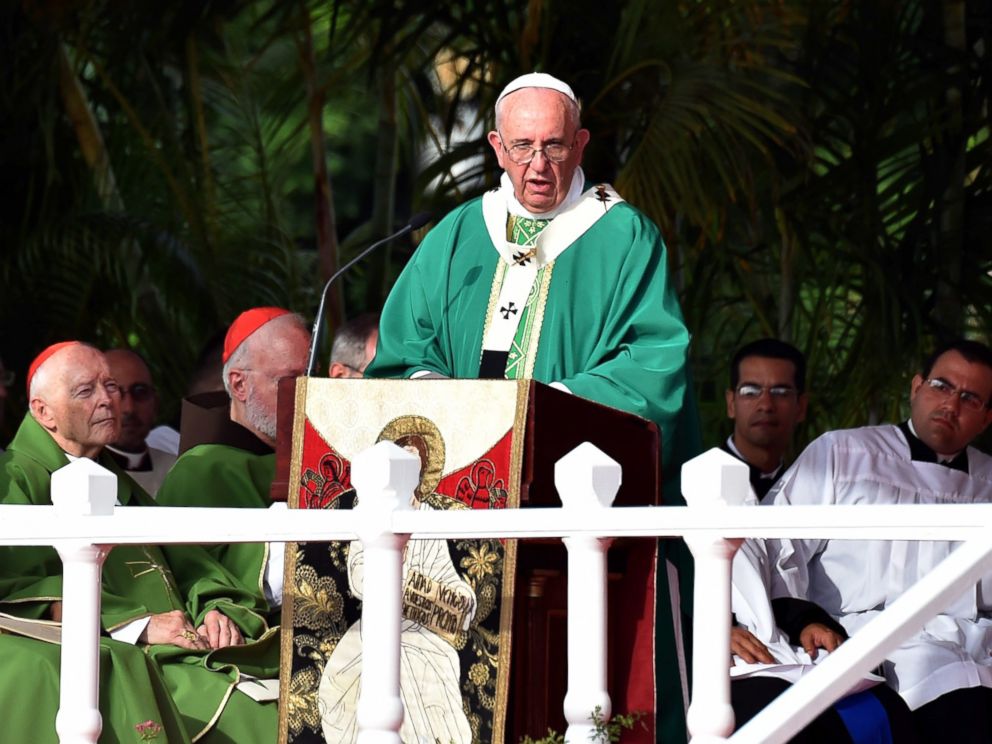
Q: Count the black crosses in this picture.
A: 3